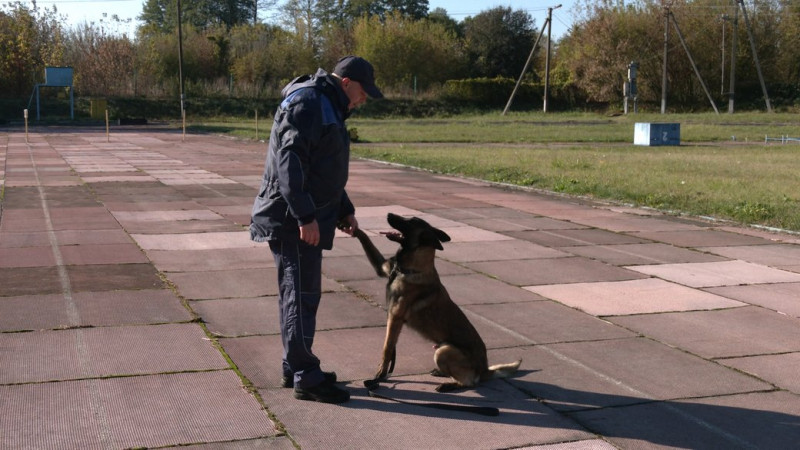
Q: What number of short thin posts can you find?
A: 4